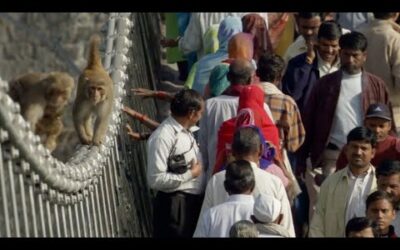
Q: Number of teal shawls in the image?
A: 1